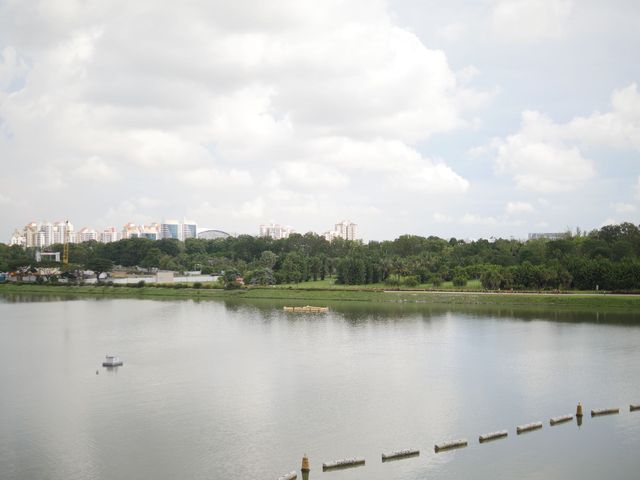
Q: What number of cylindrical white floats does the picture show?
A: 9